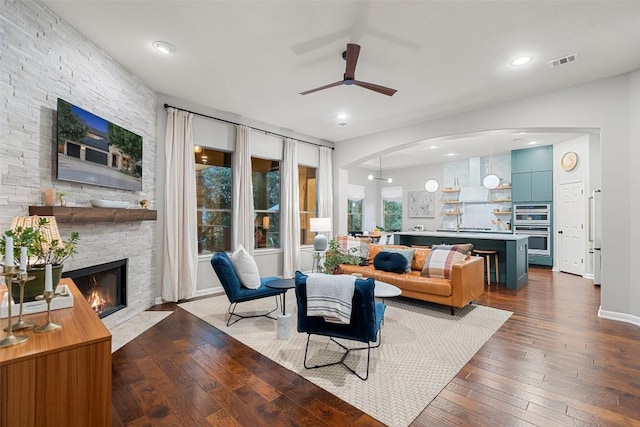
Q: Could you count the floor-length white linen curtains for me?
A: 4